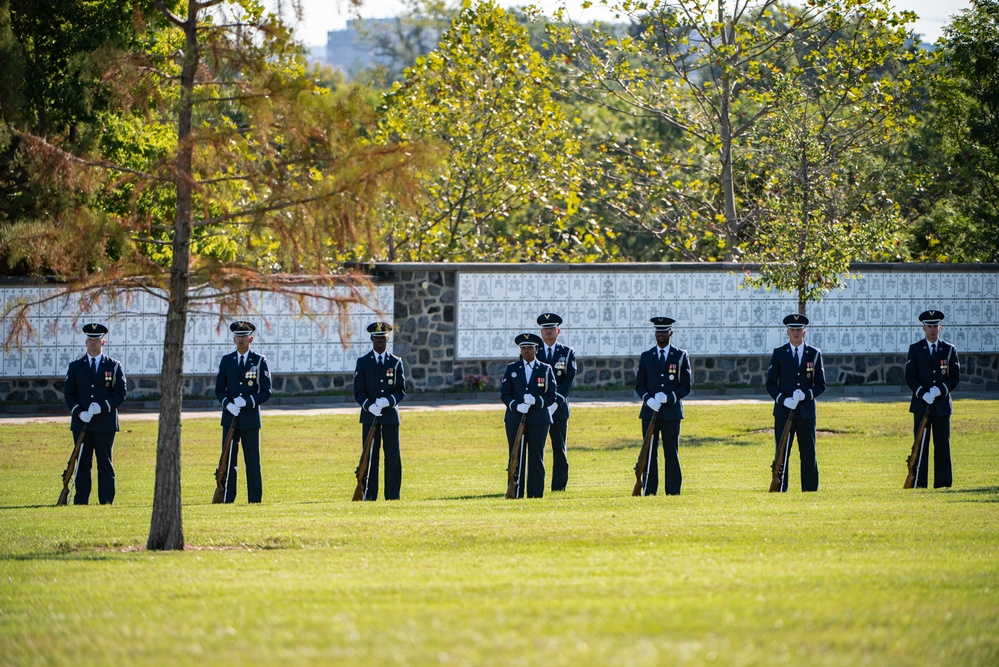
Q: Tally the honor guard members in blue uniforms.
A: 8